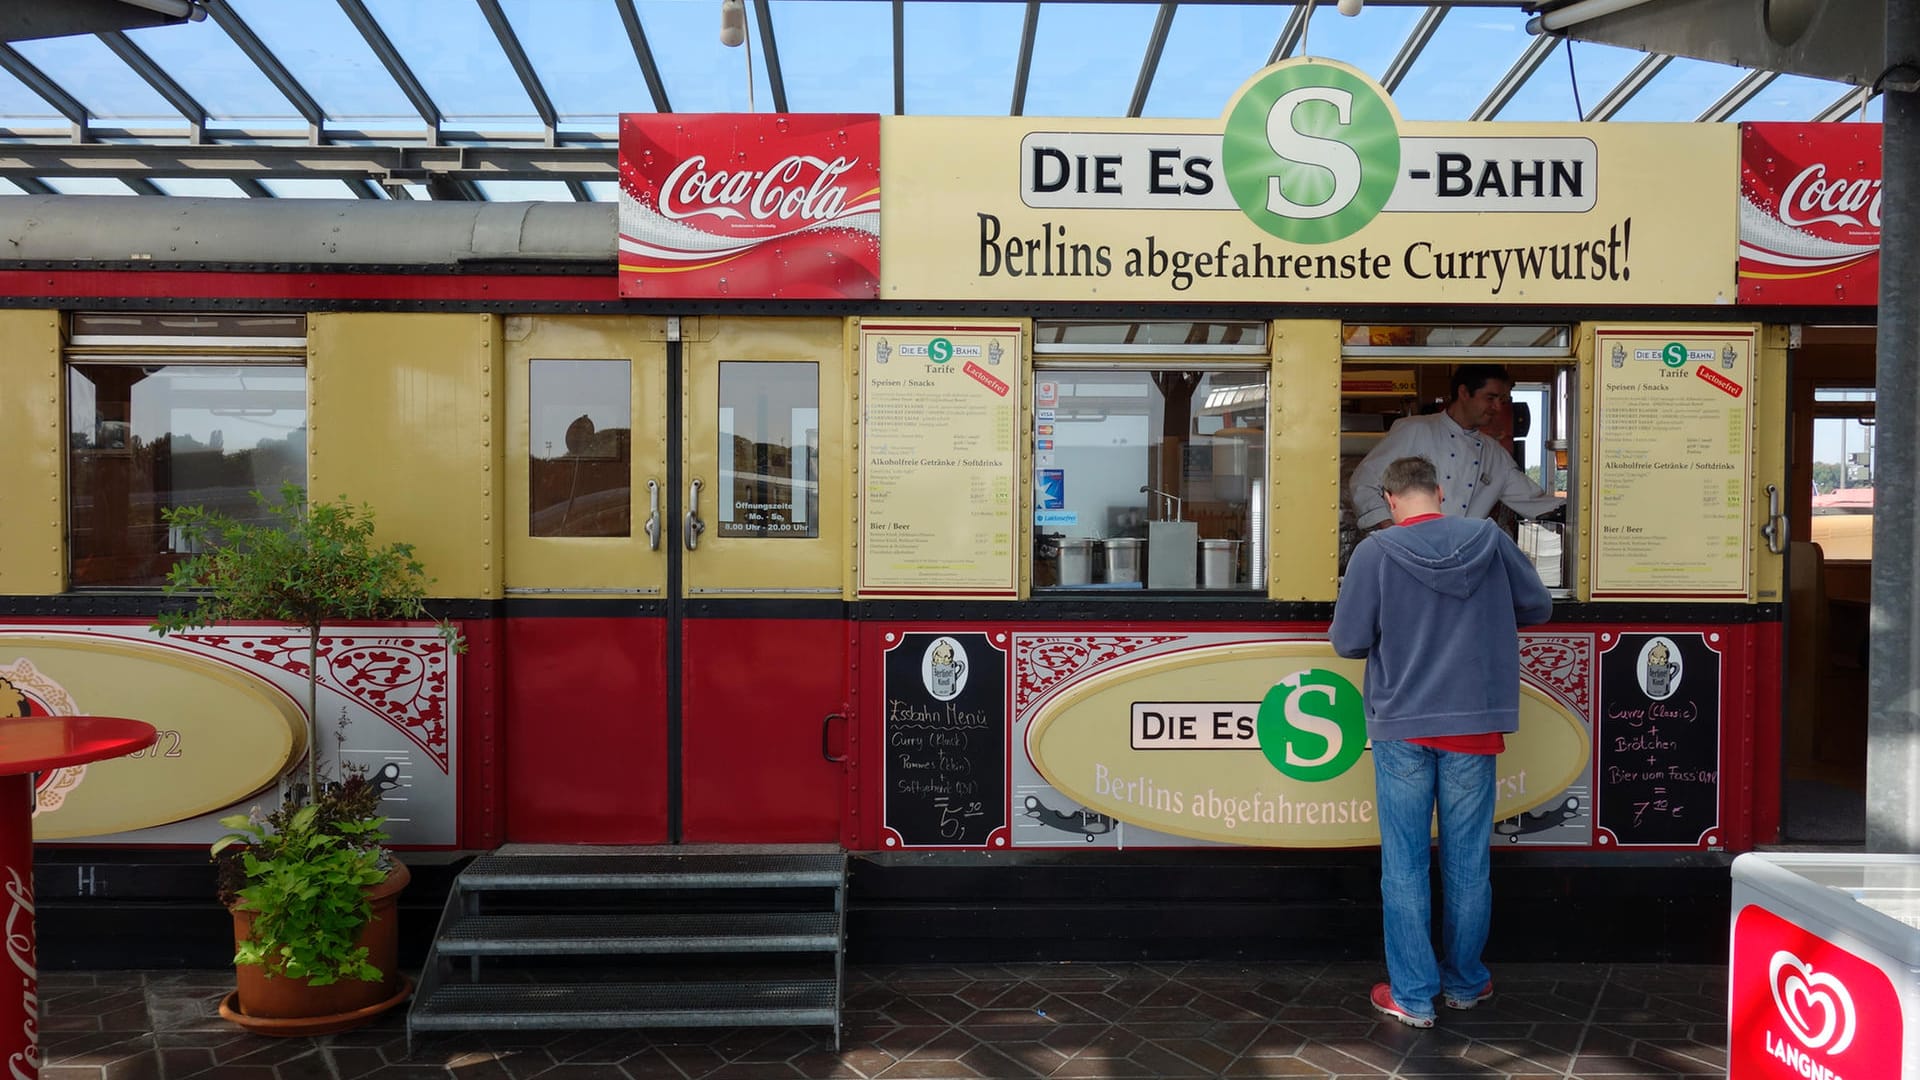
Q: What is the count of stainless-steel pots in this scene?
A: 3